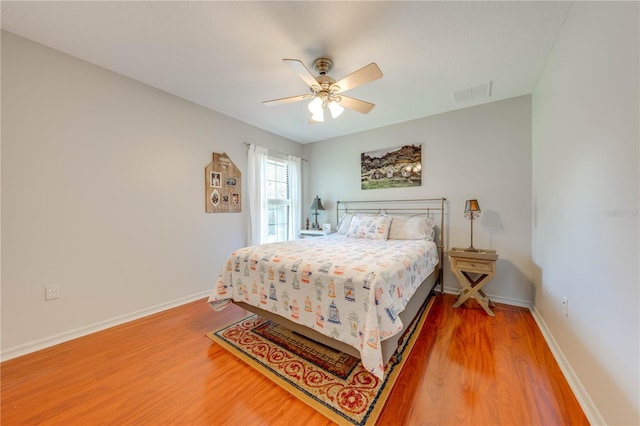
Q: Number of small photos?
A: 5